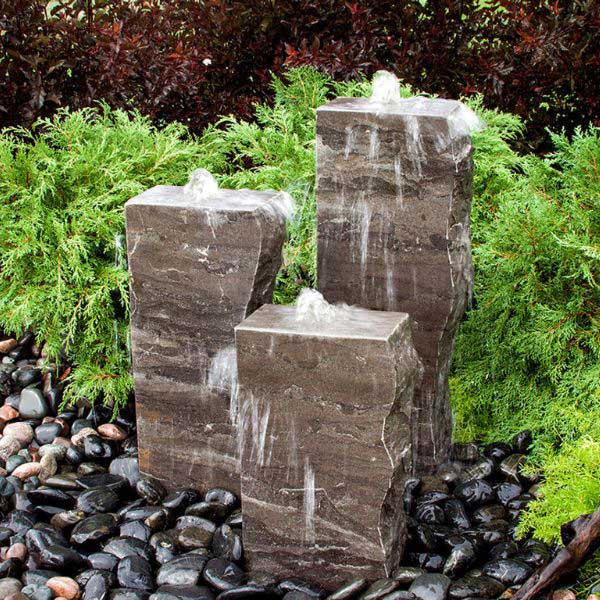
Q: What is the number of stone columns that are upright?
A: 3